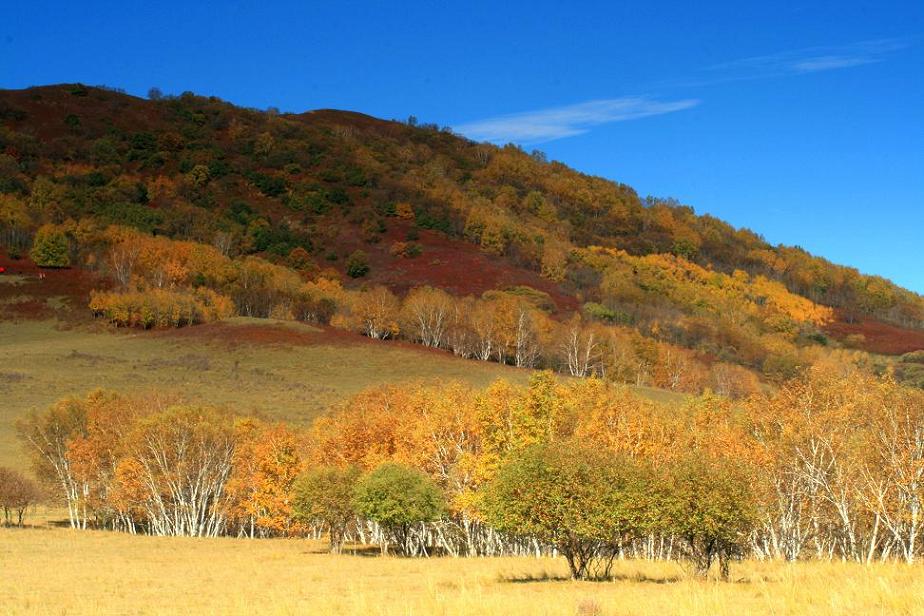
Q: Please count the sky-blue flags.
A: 0